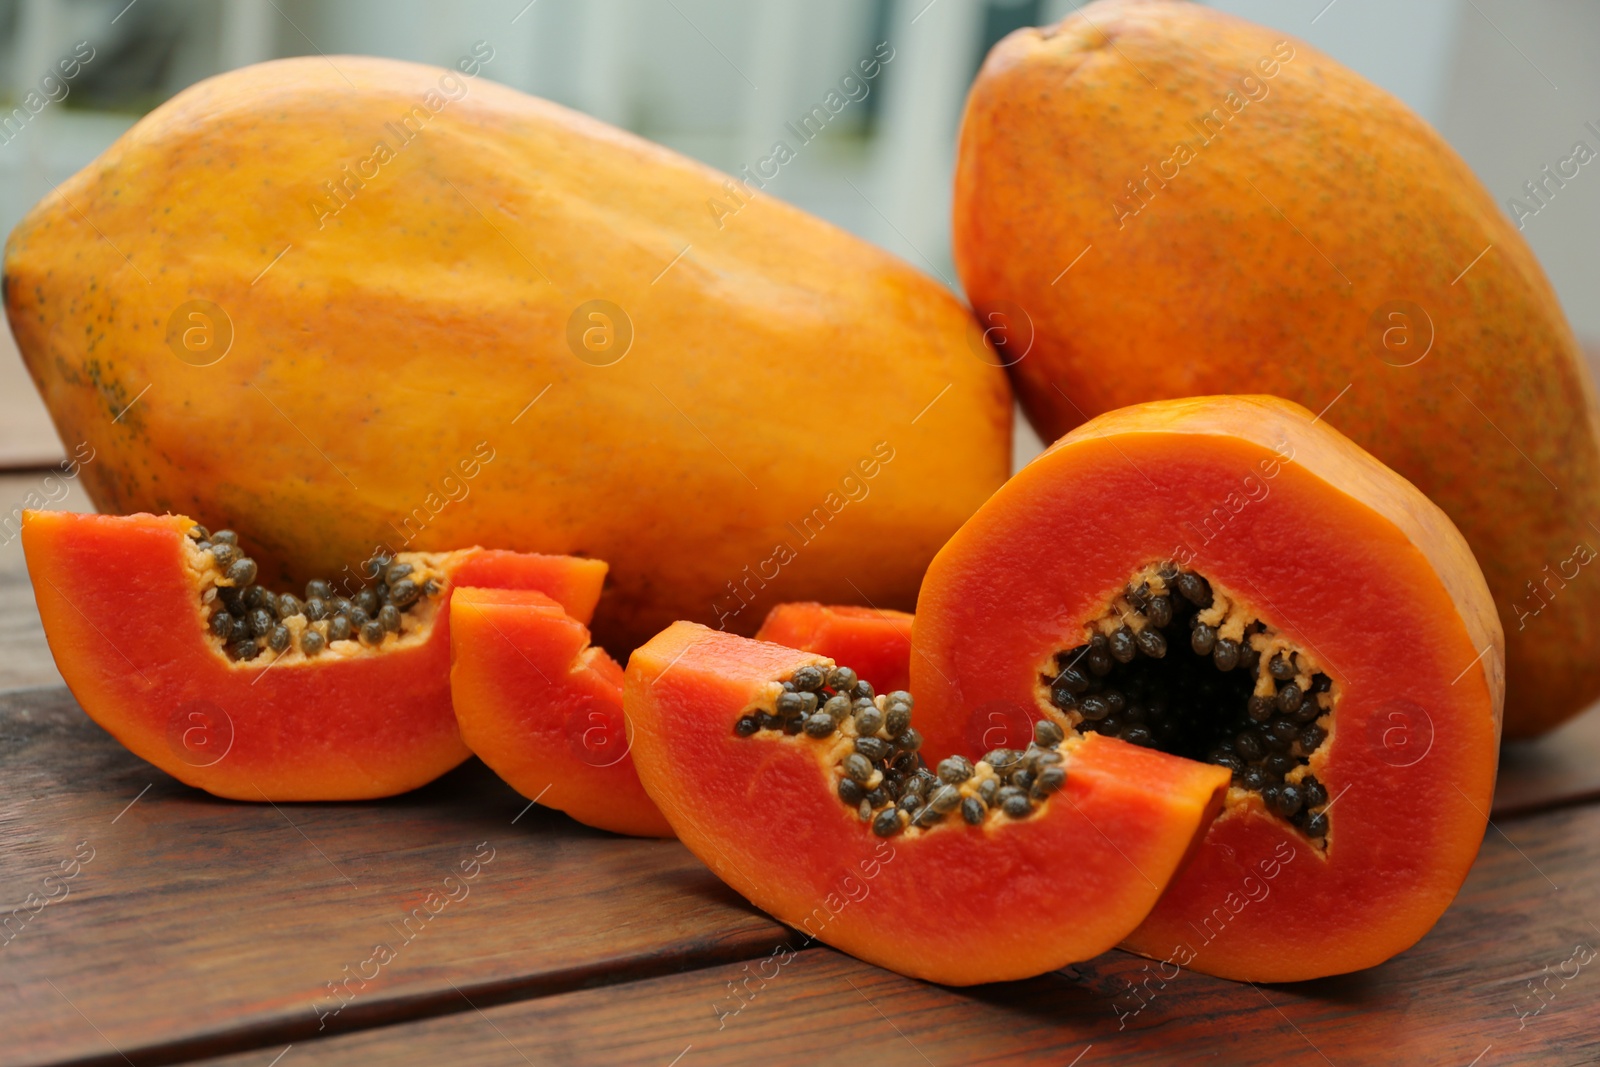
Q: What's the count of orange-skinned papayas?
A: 2